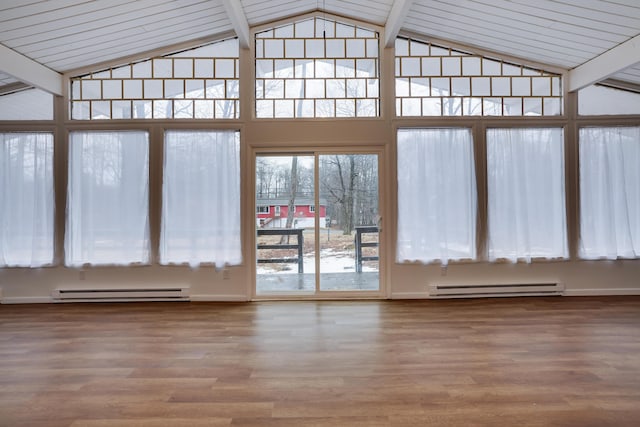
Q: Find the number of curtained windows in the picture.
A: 6